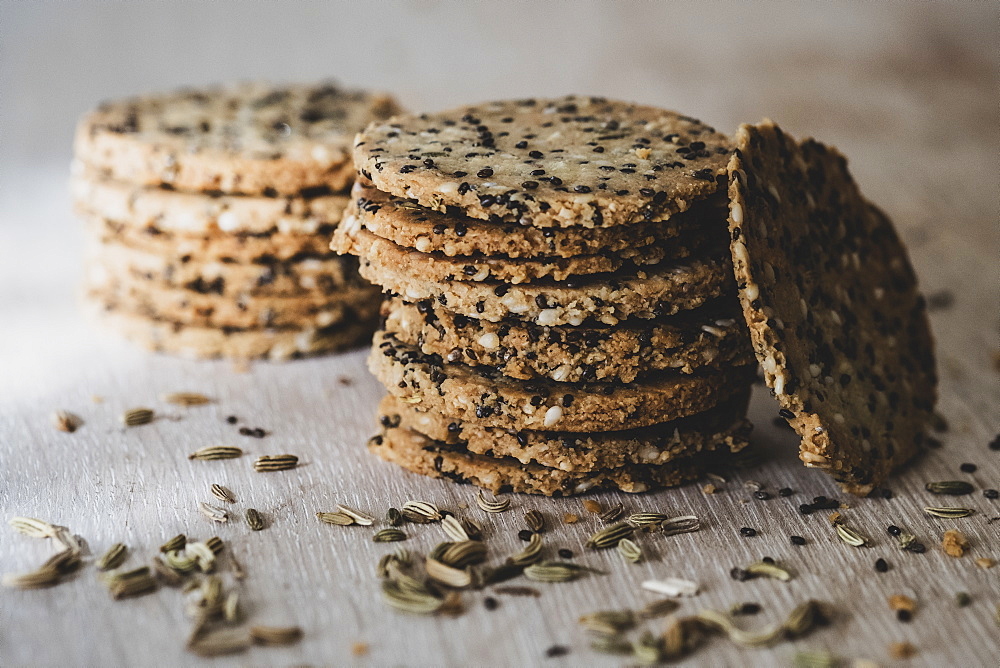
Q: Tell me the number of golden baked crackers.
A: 15